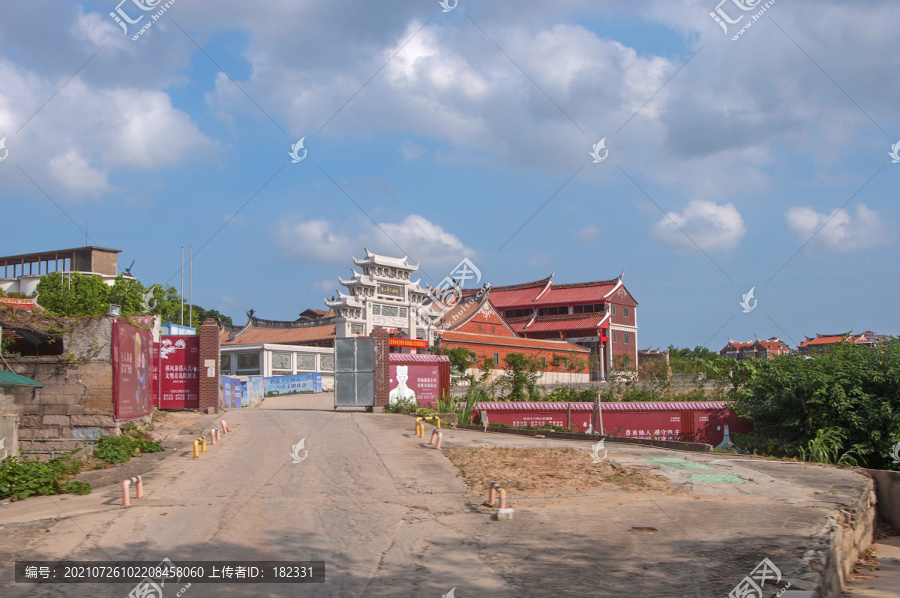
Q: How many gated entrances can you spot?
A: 1